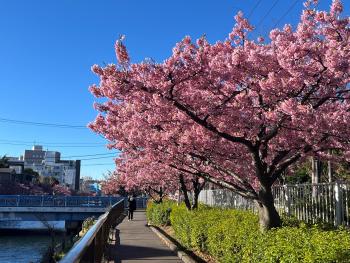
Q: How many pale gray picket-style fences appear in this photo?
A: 1